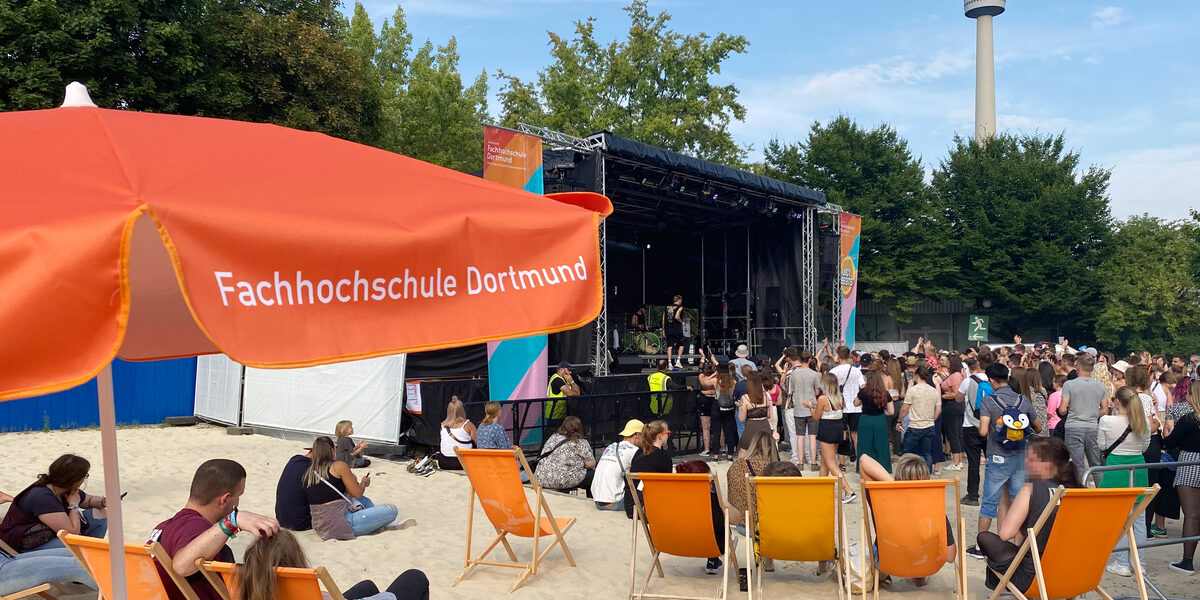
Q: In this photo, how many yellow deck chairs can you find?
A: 1